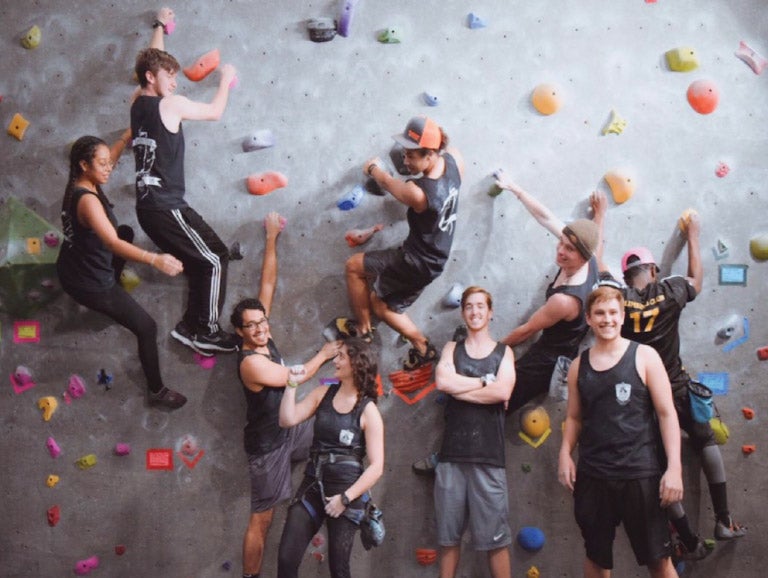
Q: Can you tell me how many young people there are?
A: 9